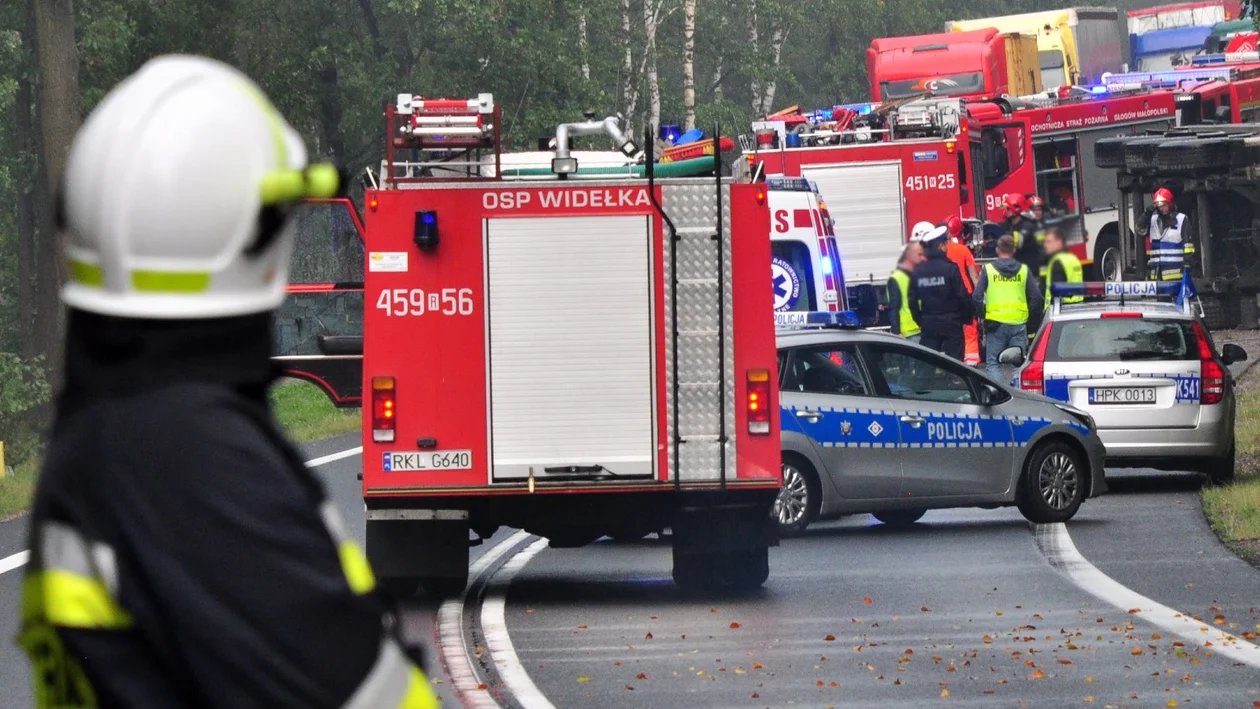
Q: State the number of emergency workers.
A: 10